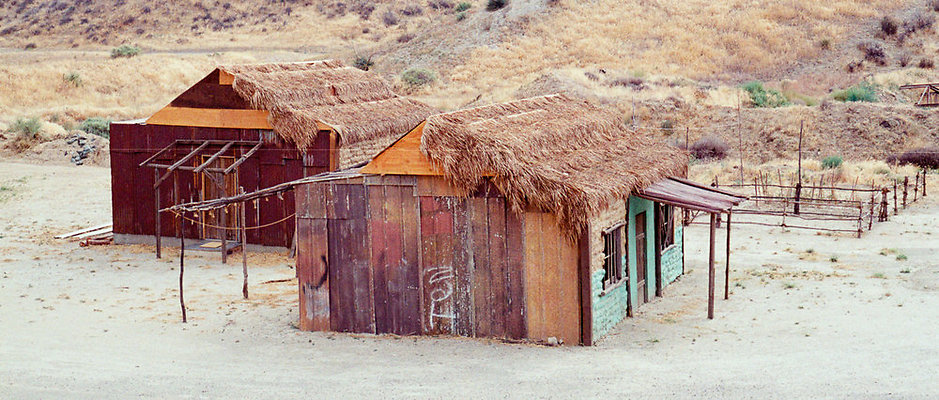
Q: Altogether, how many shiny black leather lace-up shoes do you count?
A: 0